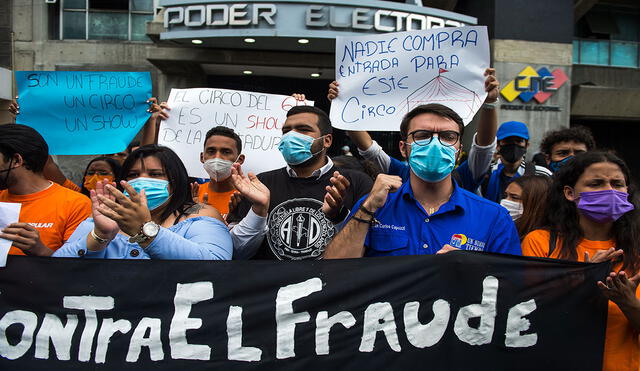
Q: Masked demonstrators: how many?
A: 10